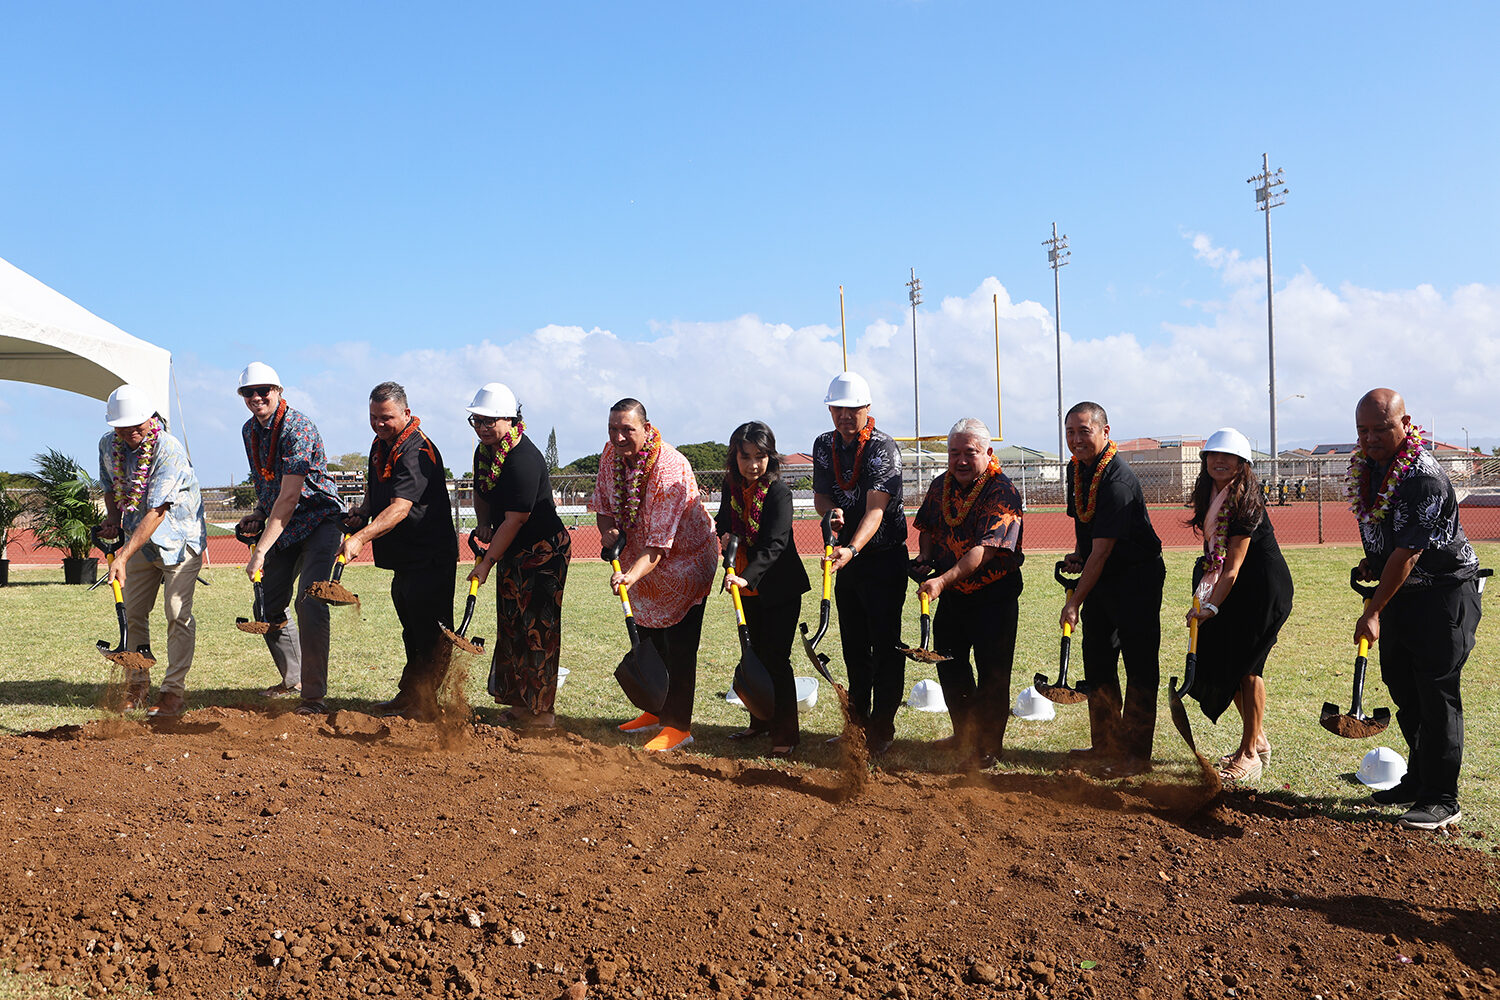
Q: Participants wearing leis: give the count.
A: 11